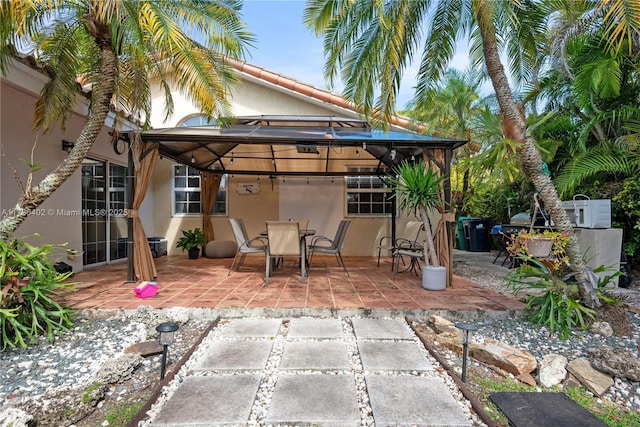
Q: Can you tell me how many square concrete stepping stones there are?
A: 9